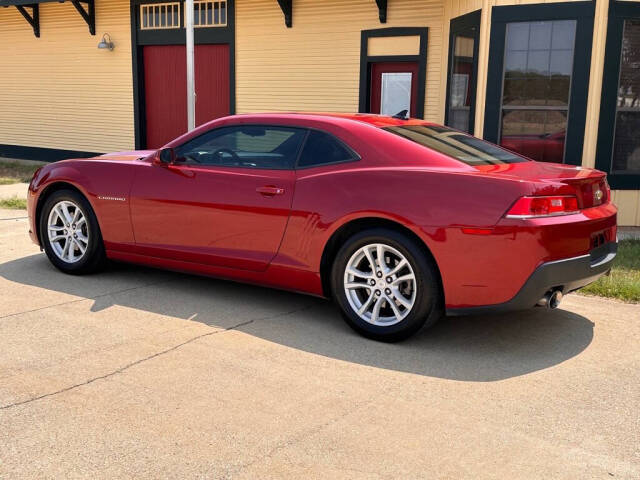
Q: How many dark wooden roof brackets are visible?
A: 4